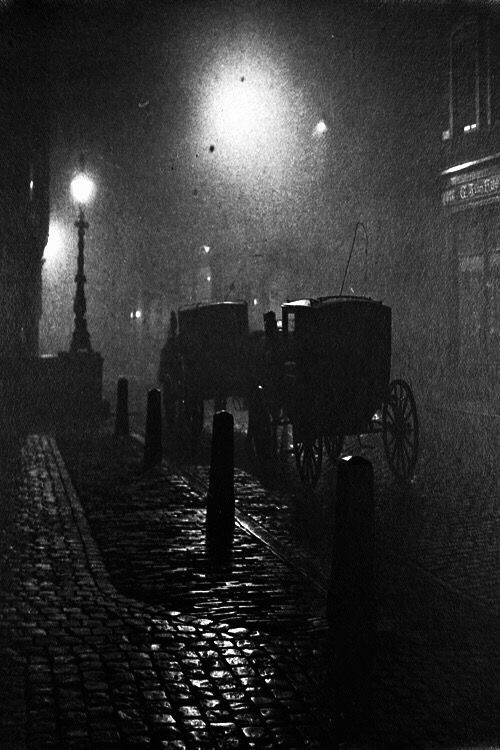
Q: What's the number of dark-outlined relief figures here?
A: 0